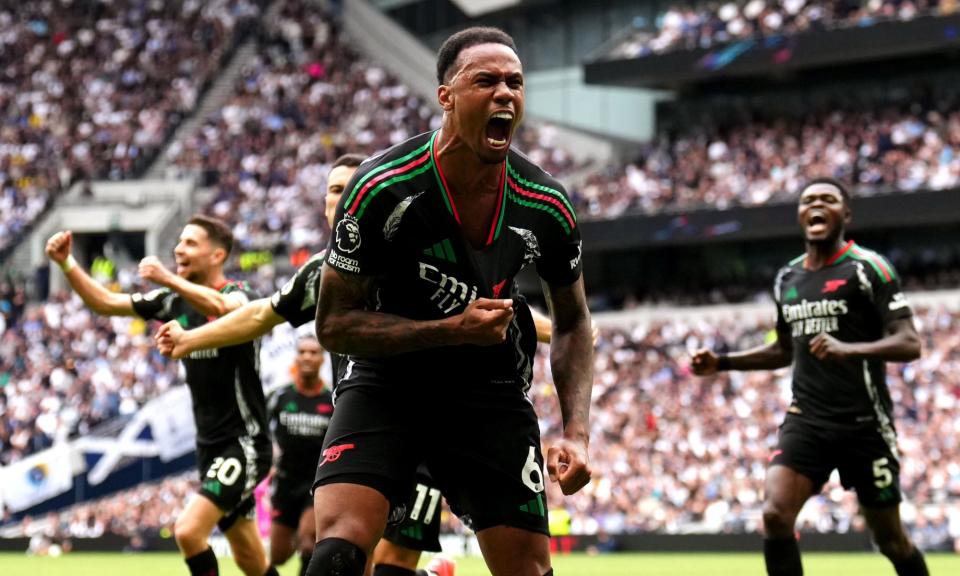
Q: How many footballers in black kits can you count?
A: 5